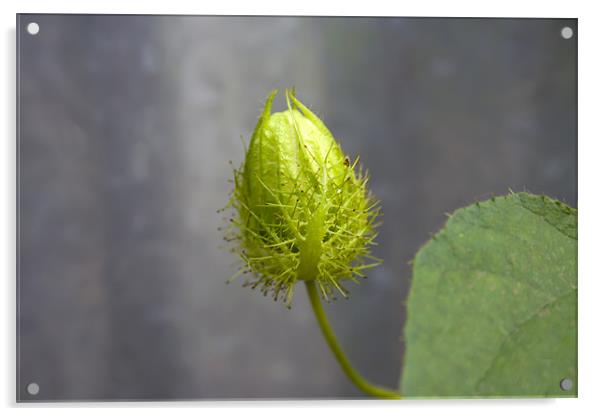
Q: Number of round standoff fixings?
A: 4